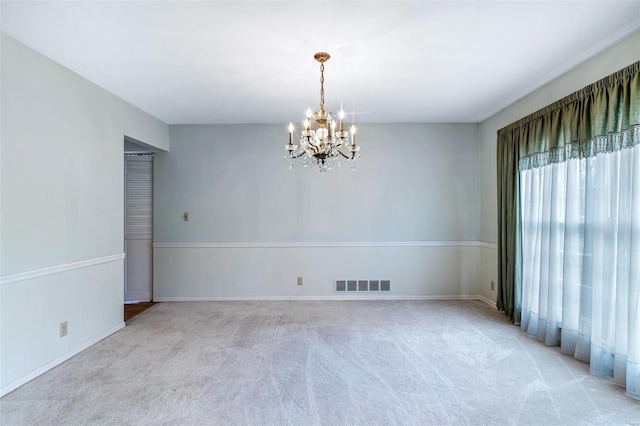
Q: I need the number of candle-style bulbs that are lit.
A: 6